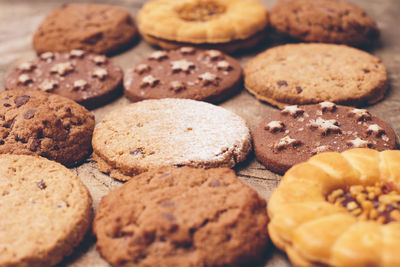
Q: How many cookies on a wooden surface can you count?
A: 12